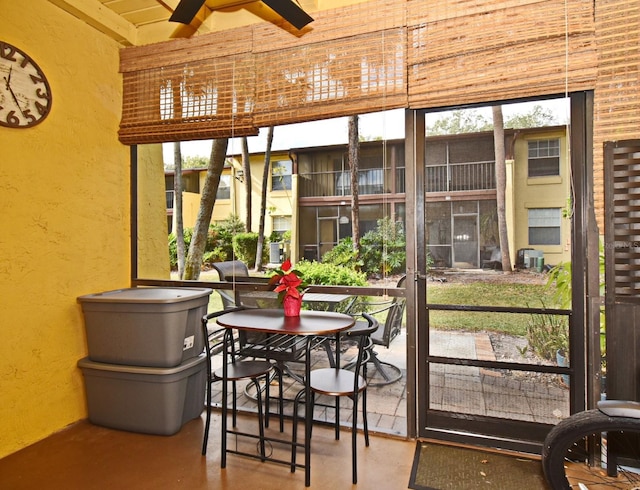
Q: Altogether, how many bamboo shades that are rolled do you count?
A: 3